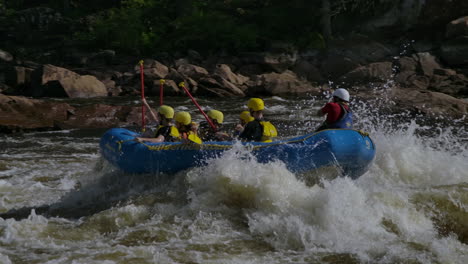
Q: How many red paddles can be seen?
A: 3